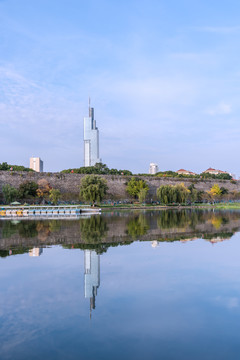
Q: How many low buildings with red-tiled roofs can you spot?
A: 2